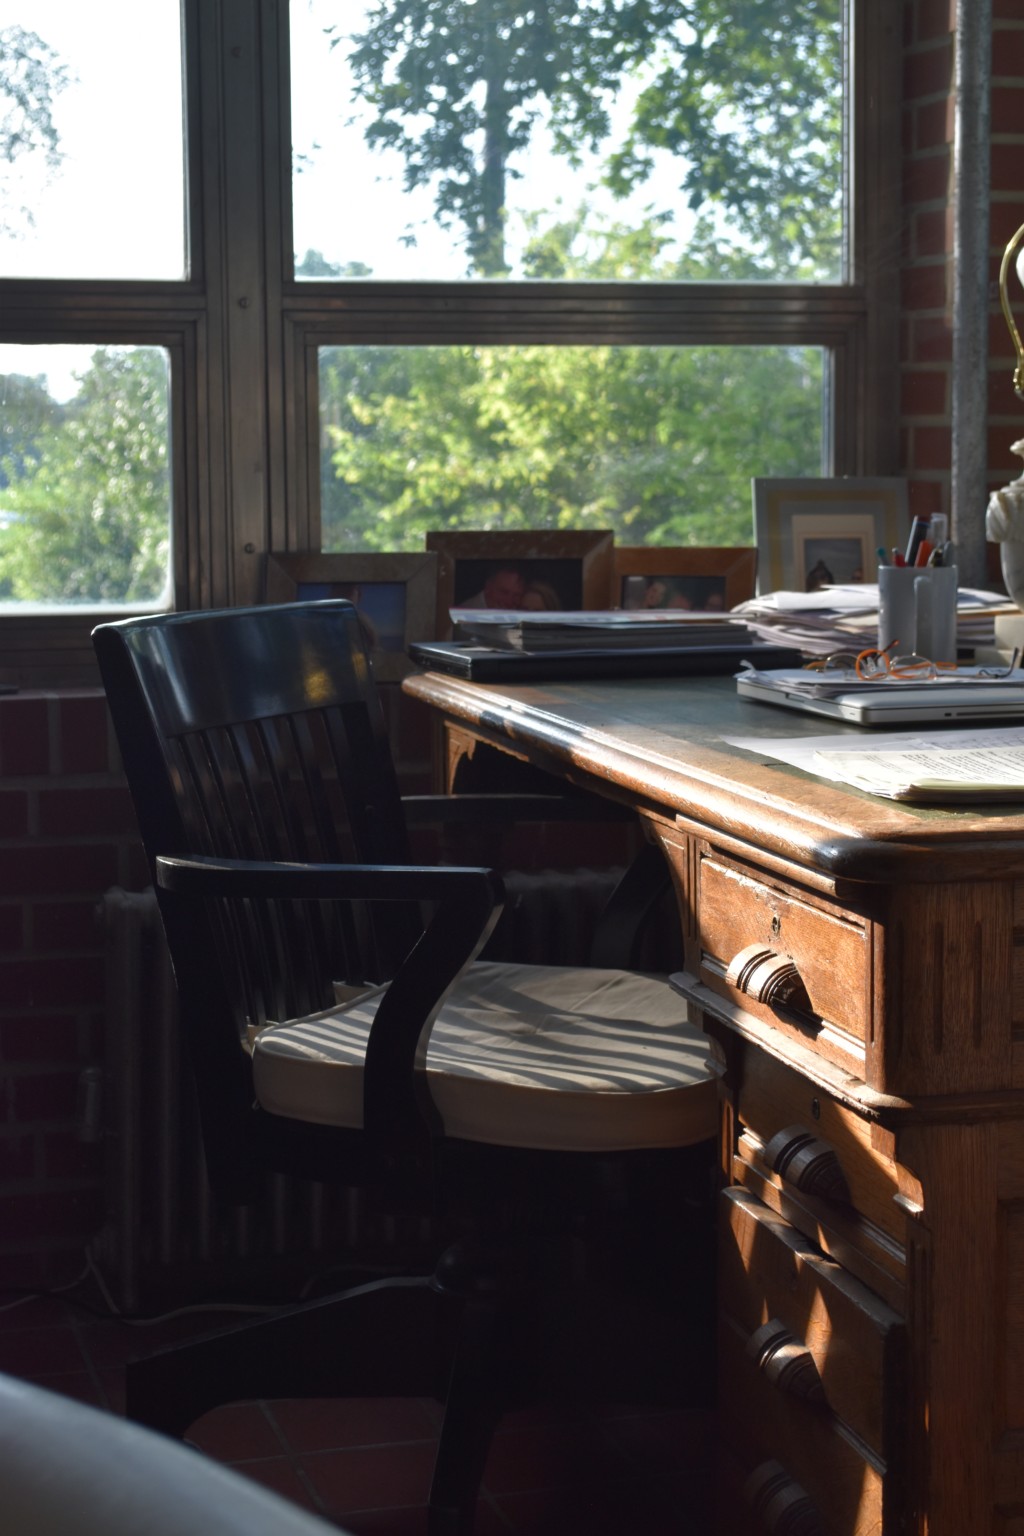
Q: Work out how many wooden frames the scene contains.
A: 3